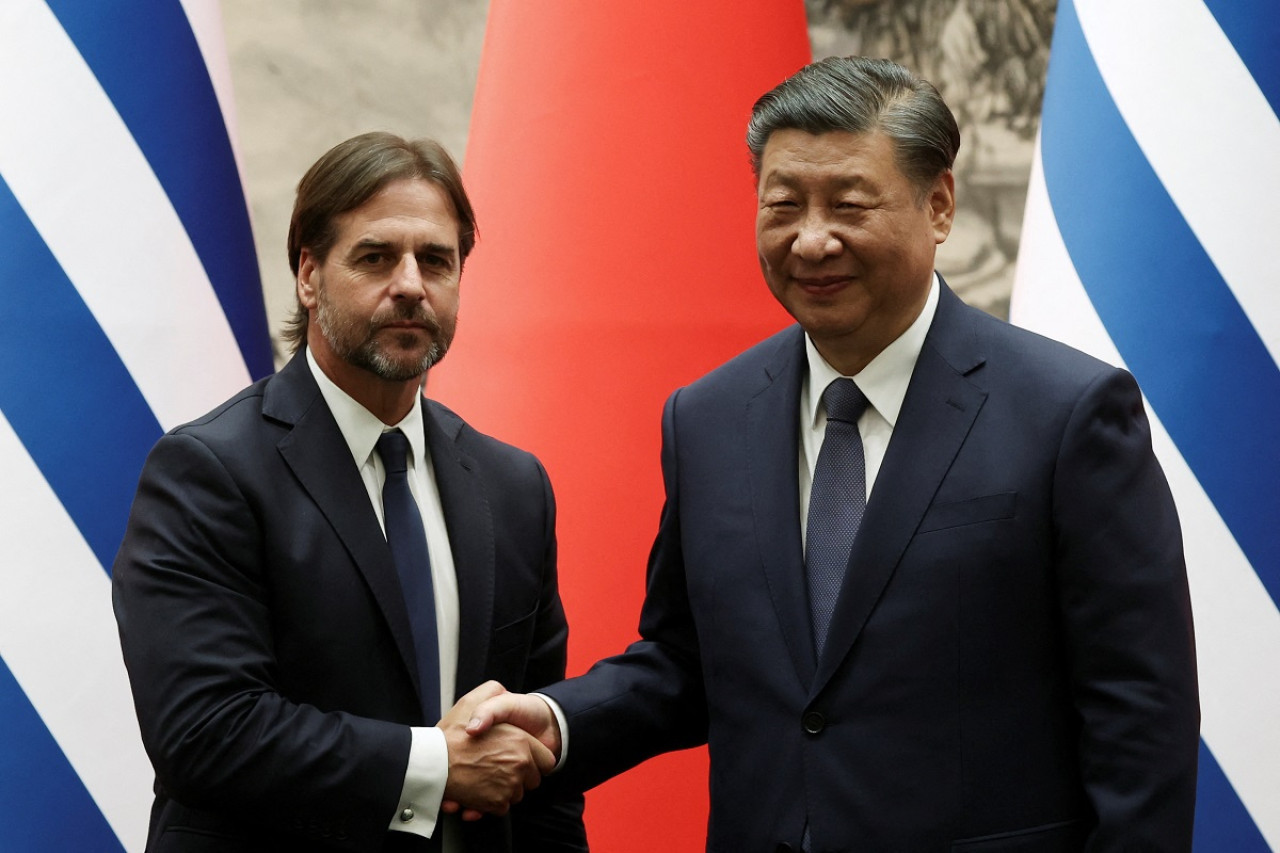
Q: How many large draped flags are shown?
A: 3